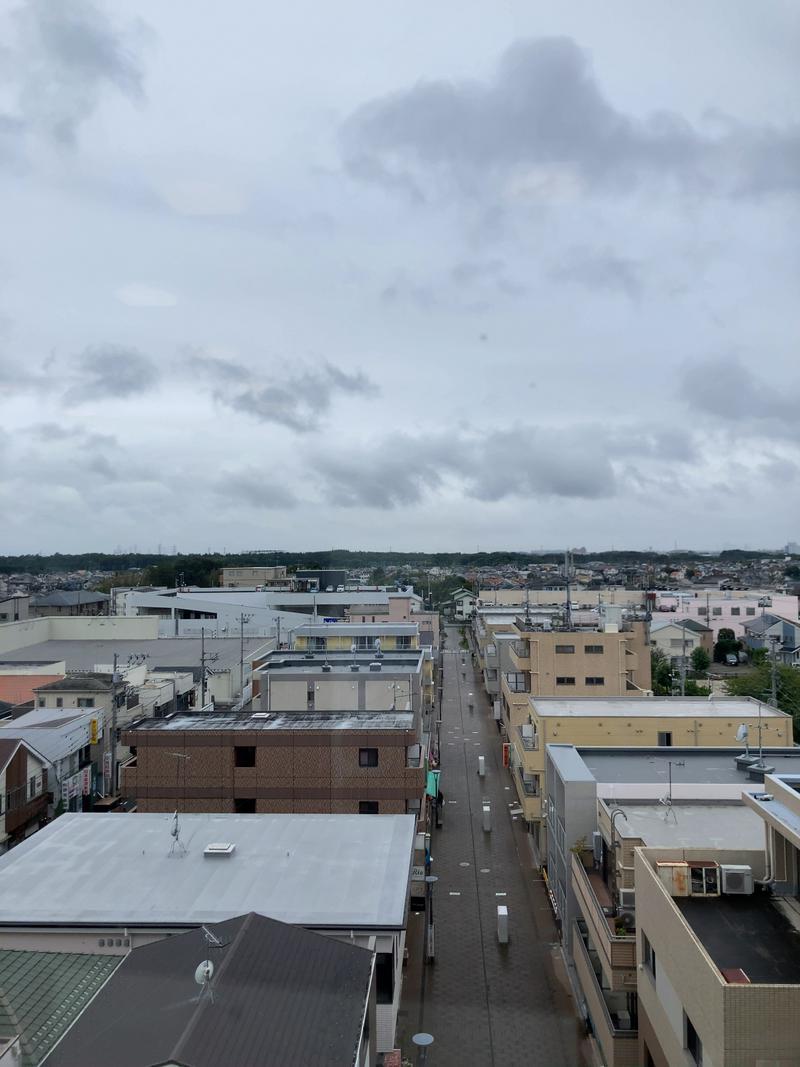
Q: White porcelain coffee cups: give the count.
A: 0